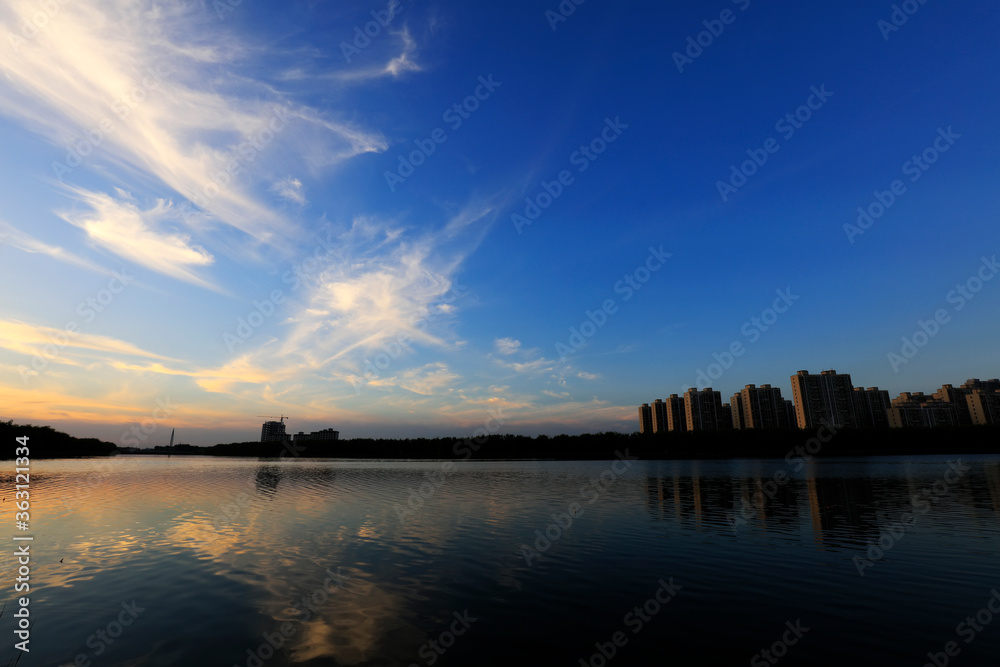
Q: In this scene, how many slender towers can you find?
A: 1